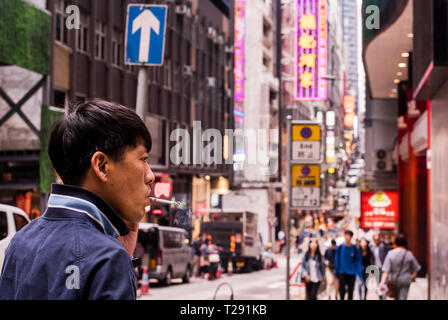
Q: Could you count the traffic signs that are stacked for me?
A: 2